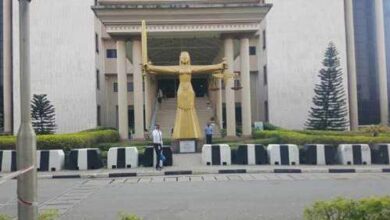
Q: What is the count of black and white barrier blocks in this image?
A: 11